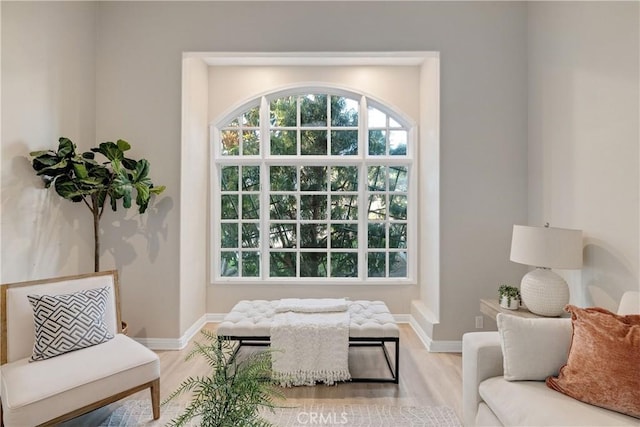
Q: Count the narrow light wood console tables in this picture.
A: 1